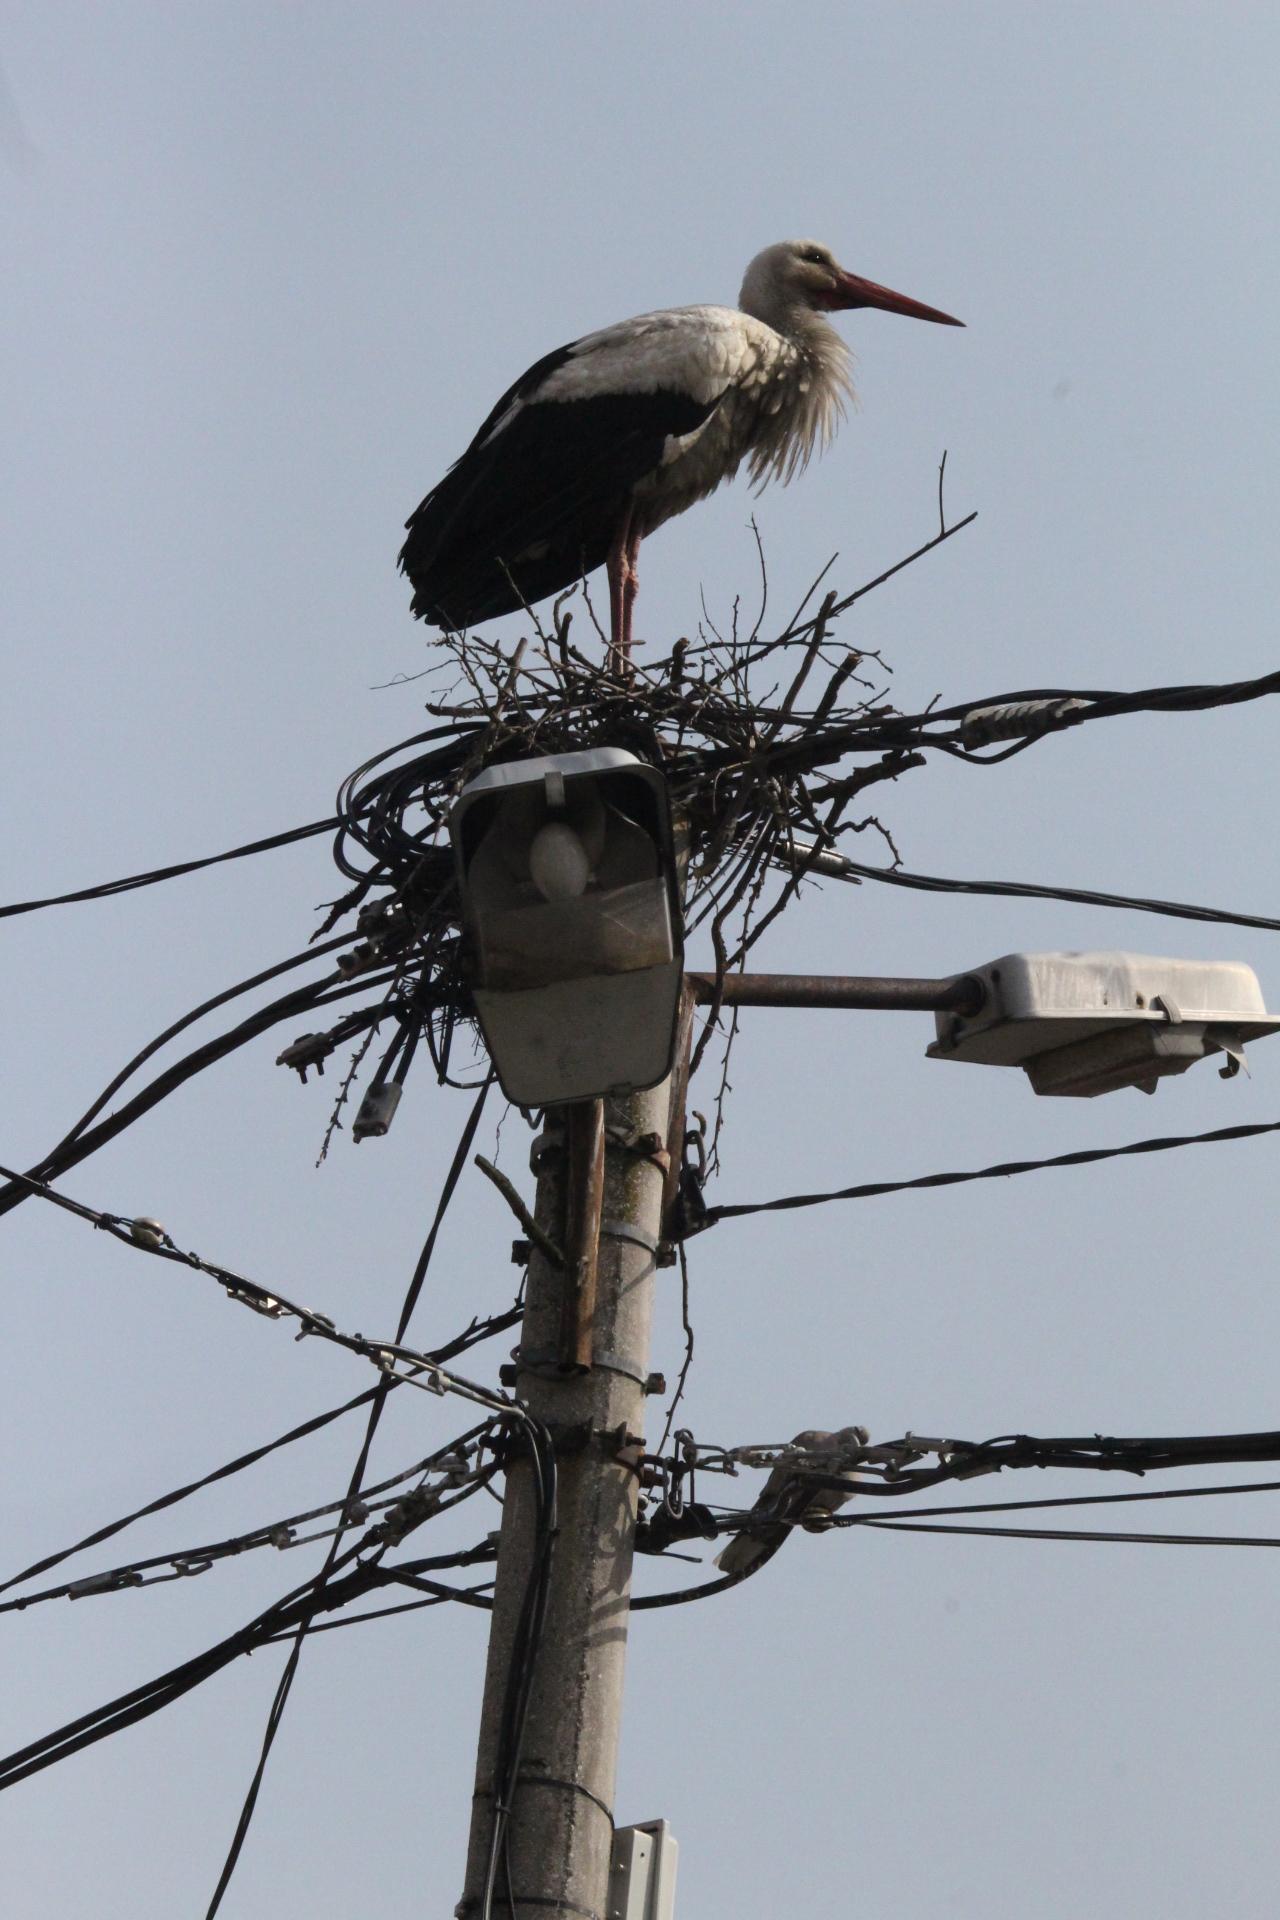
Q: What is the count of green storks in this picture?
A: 0